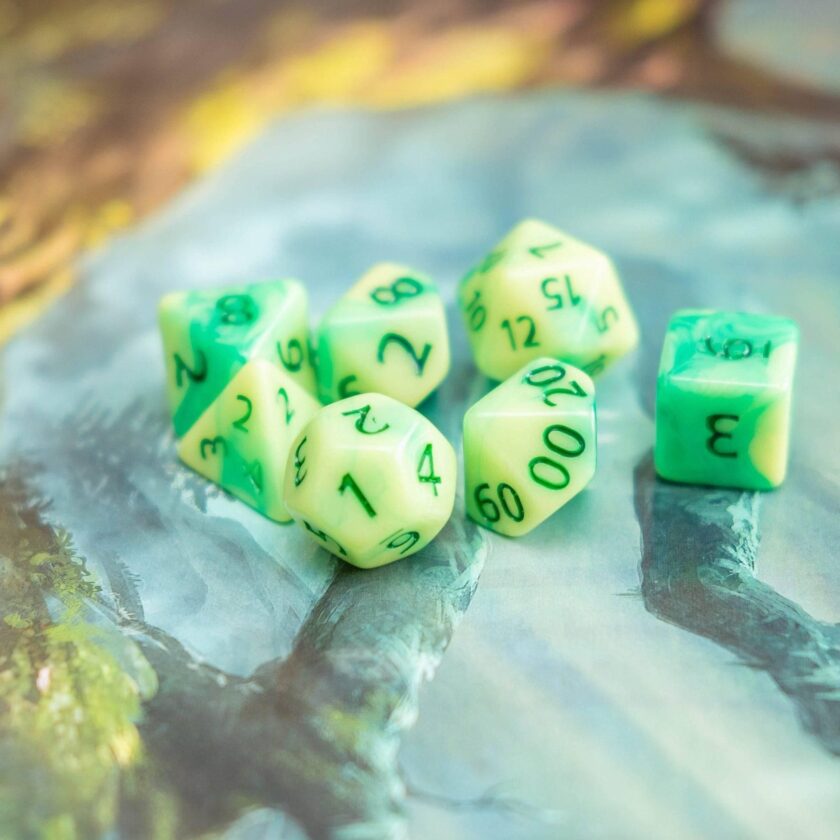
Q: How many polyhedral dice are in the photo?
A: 7